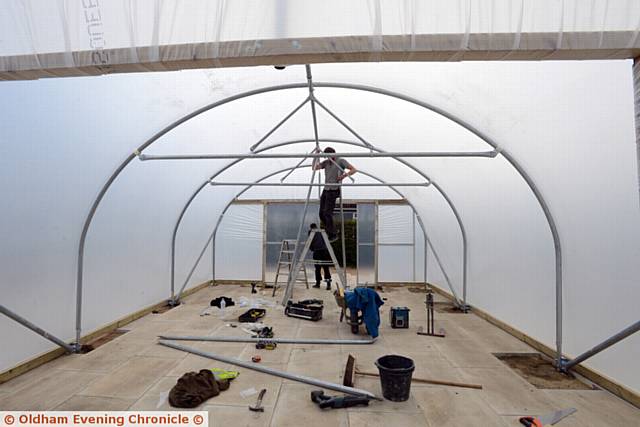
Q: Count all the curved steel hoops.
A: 3